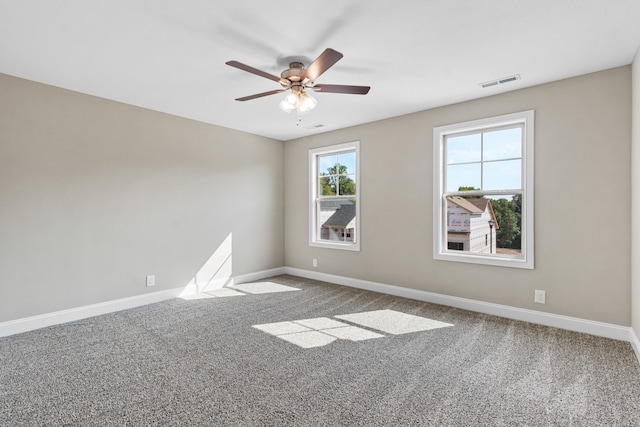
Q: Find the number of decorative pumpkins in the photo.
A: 0